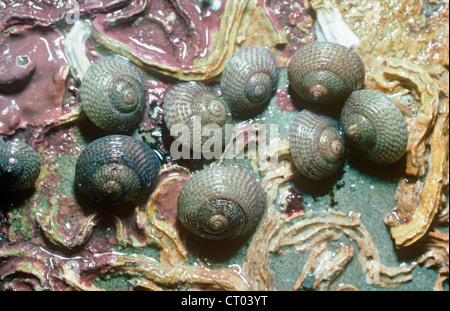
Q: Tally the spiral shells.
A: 9